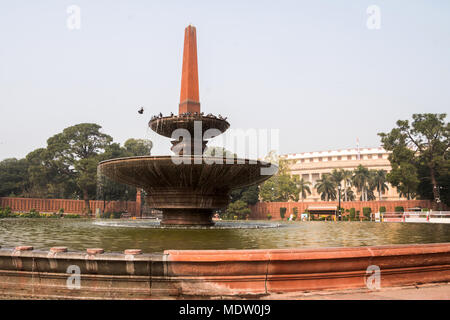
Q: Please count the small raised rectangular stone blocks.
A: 4